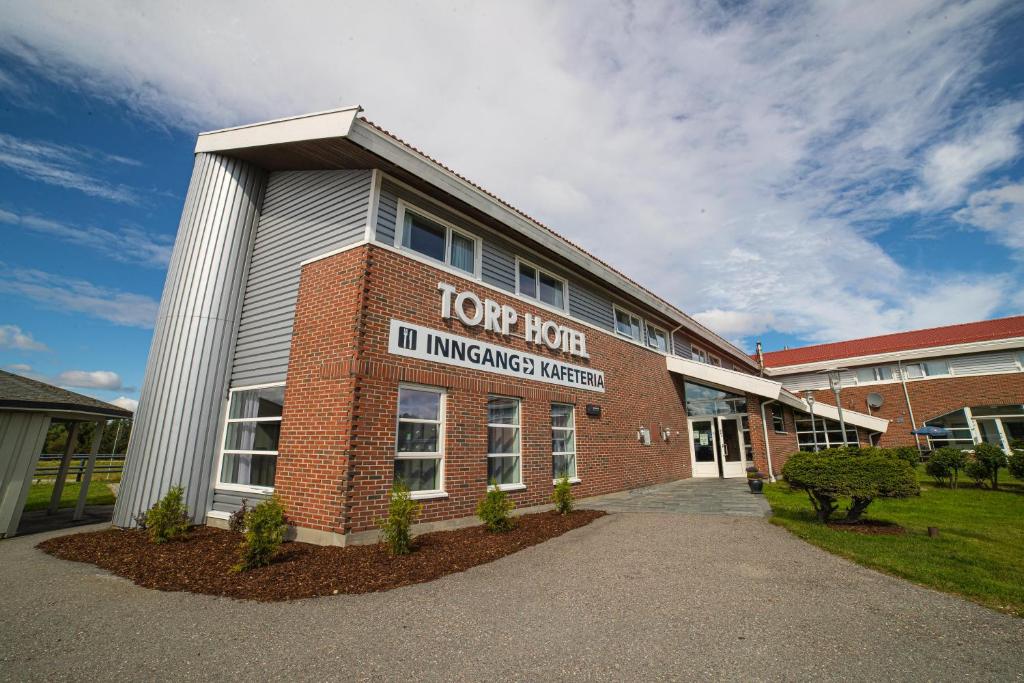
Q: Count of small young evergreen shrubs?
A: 5